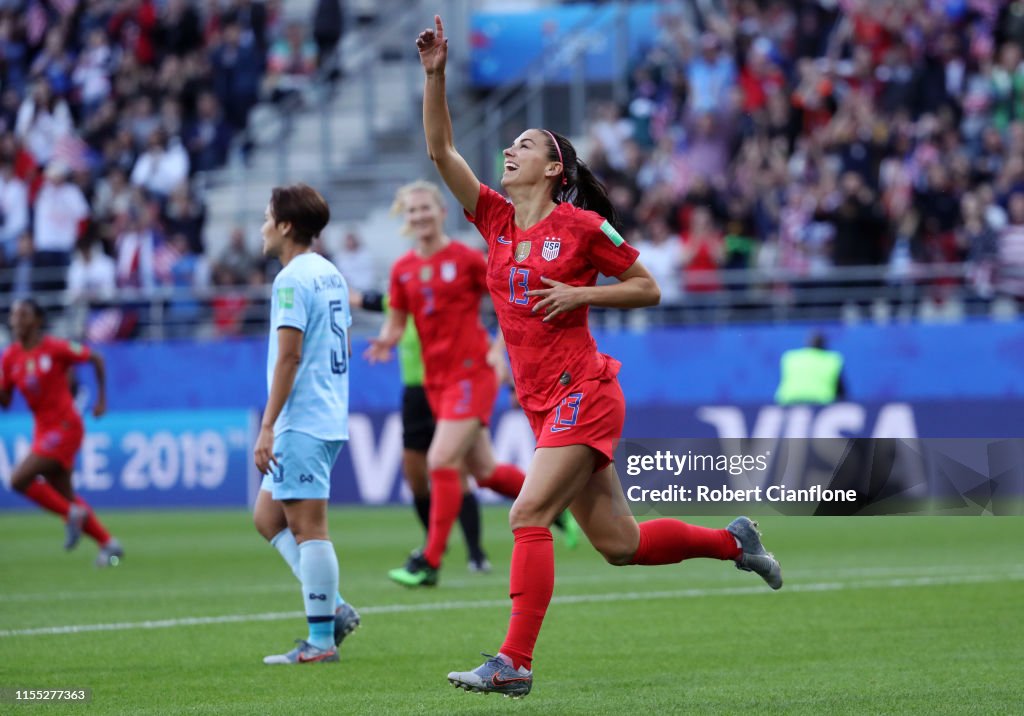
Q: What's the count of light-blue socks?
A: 2